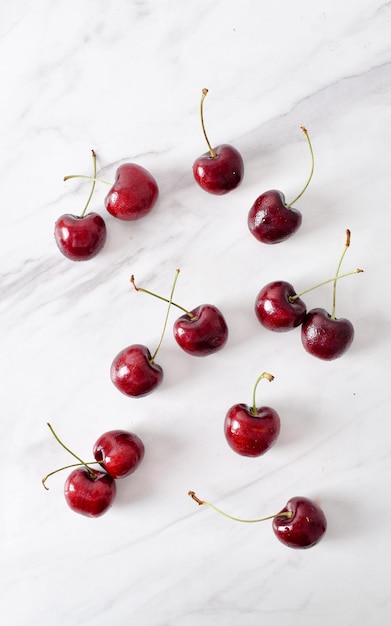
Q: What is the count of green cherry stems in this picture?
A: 12